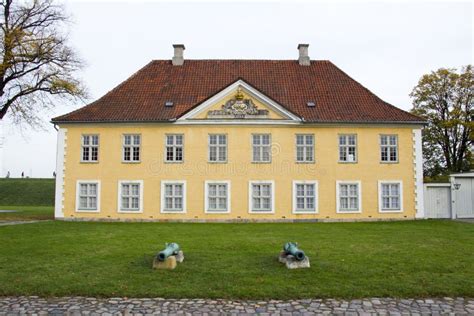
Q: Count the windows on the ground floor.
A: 8